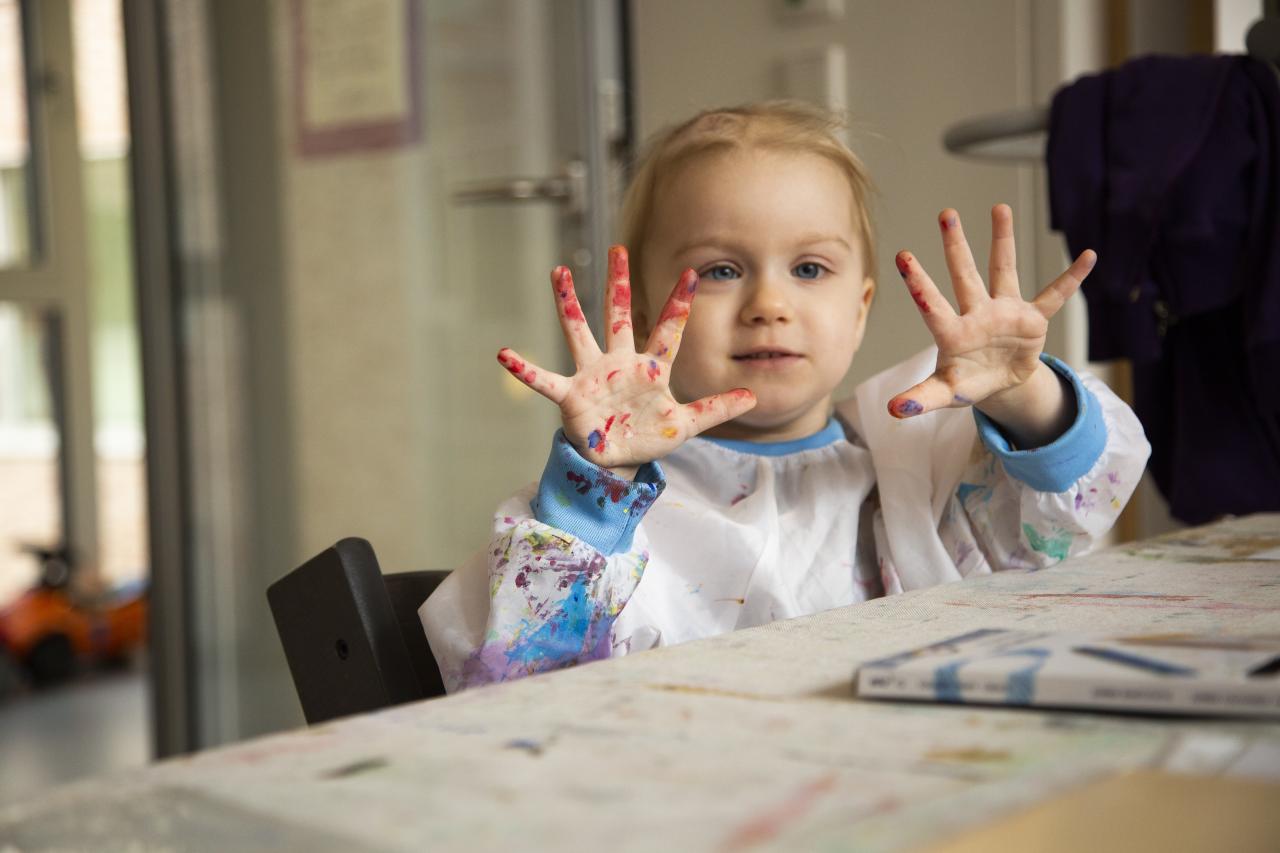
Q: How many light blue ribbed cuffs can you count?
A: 2